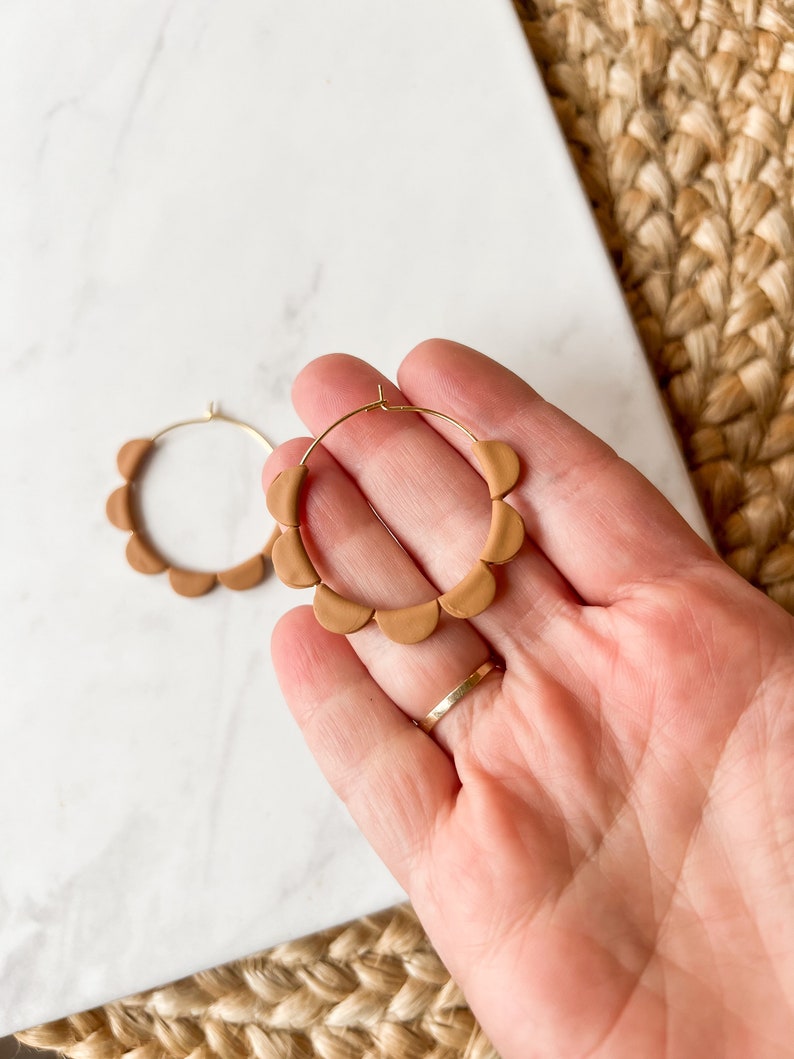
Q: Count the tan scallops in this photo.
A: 13